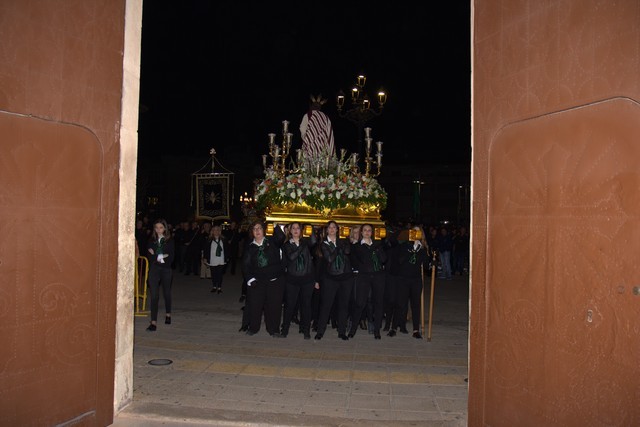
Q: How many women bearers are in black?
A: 5